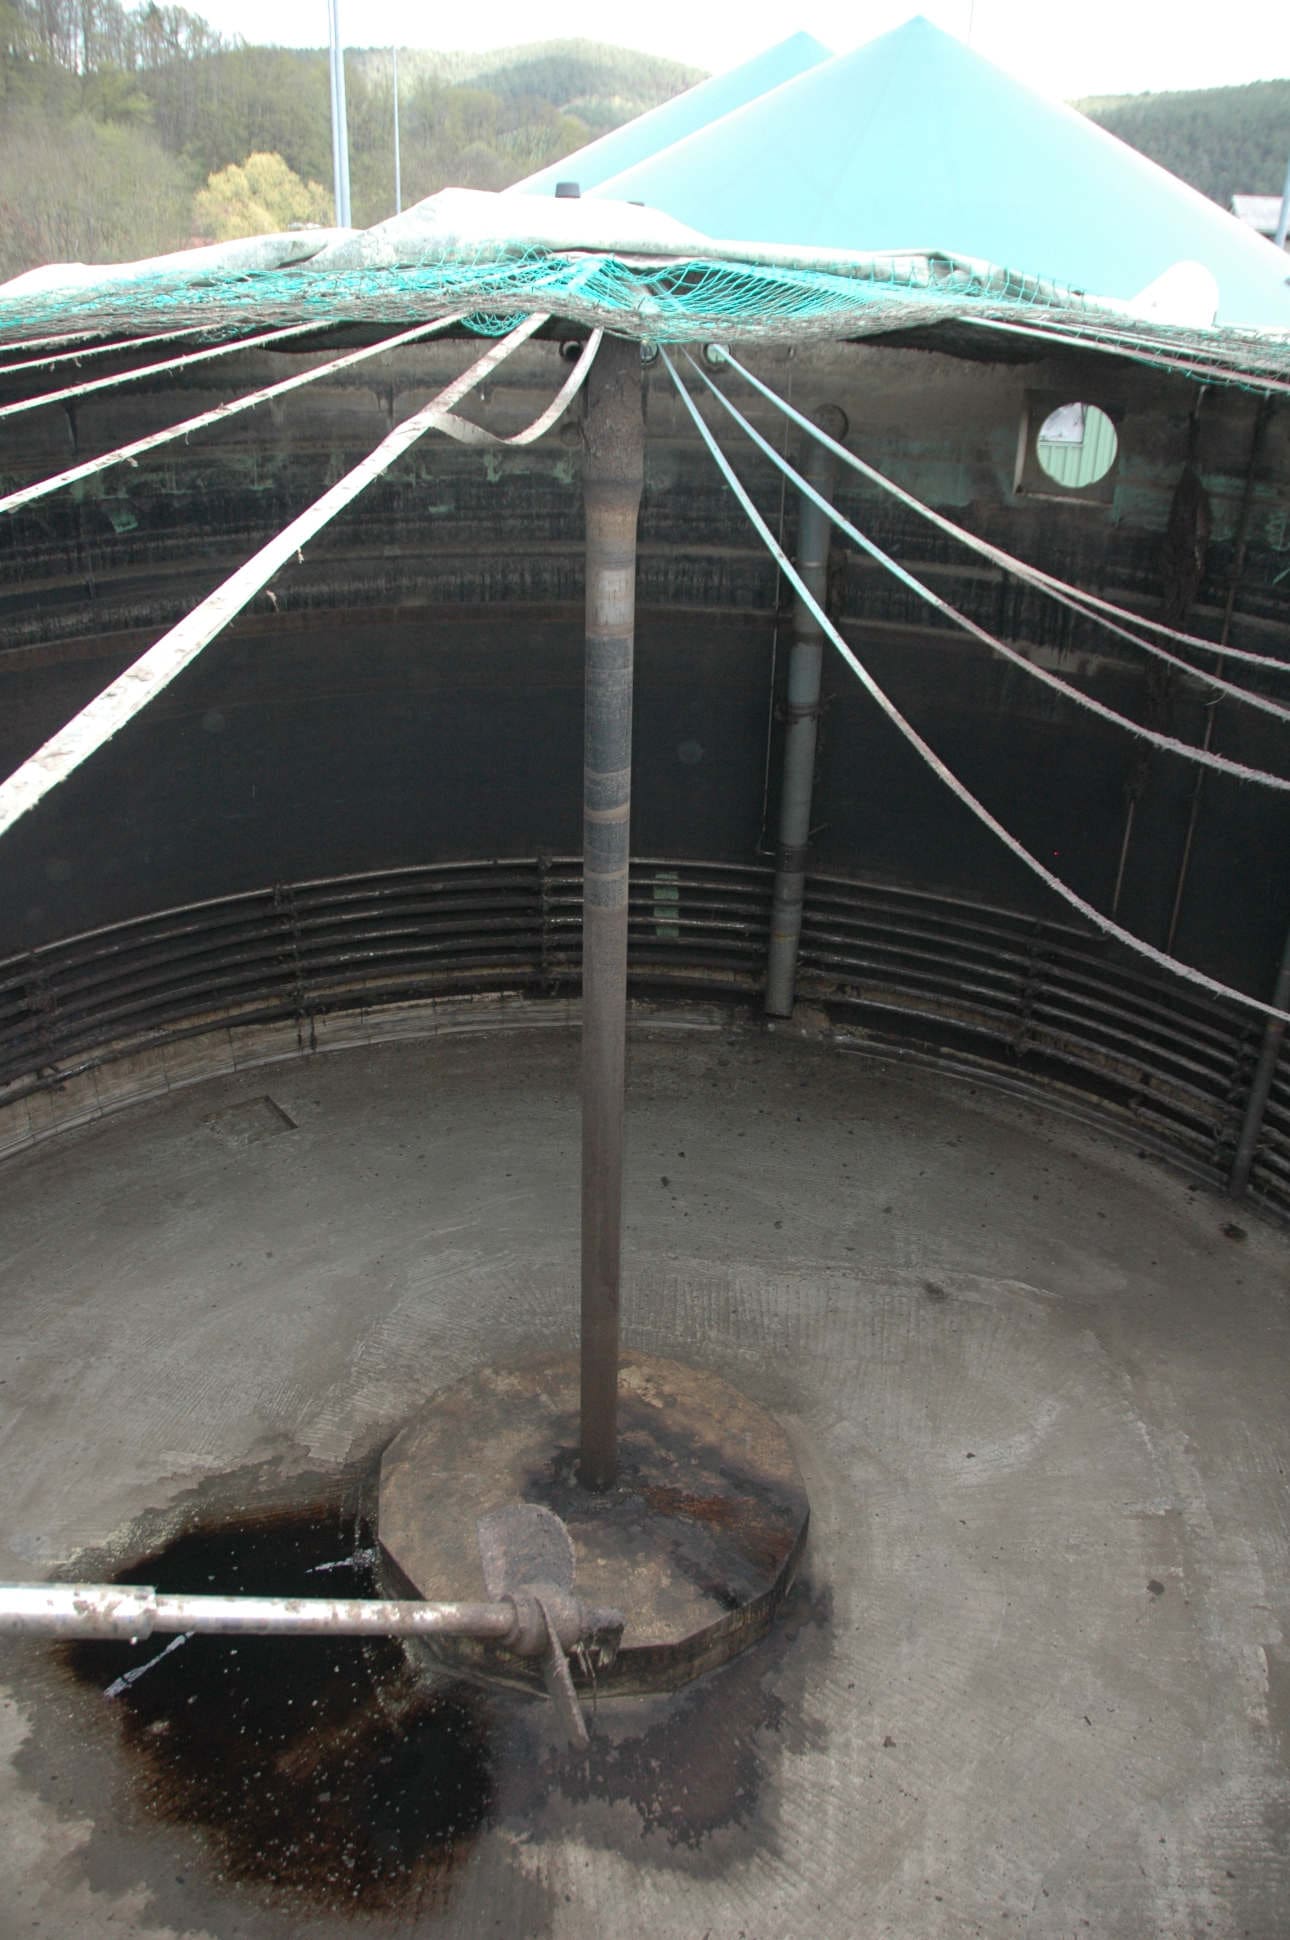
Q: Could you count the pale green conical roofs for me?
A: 2